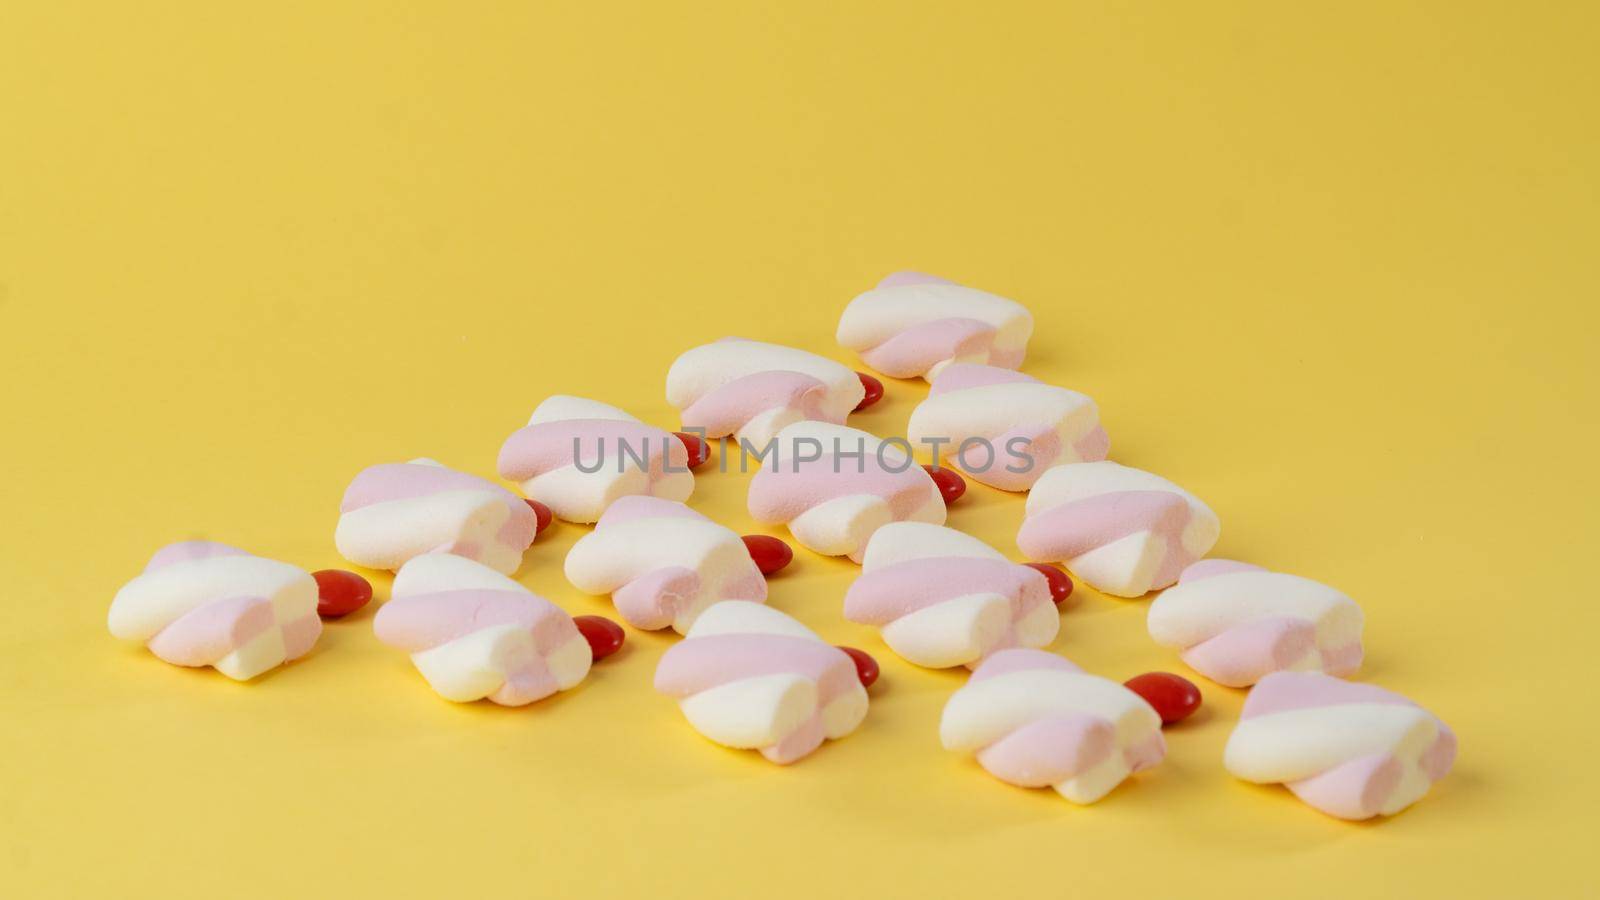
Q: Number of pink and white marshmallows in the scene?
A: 15